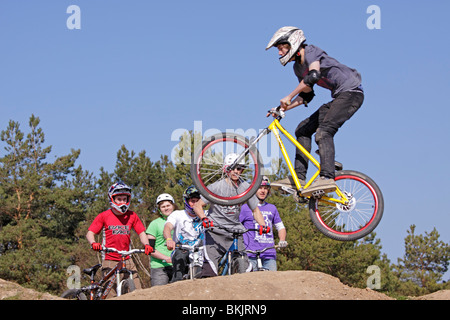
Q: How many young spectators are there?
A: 5